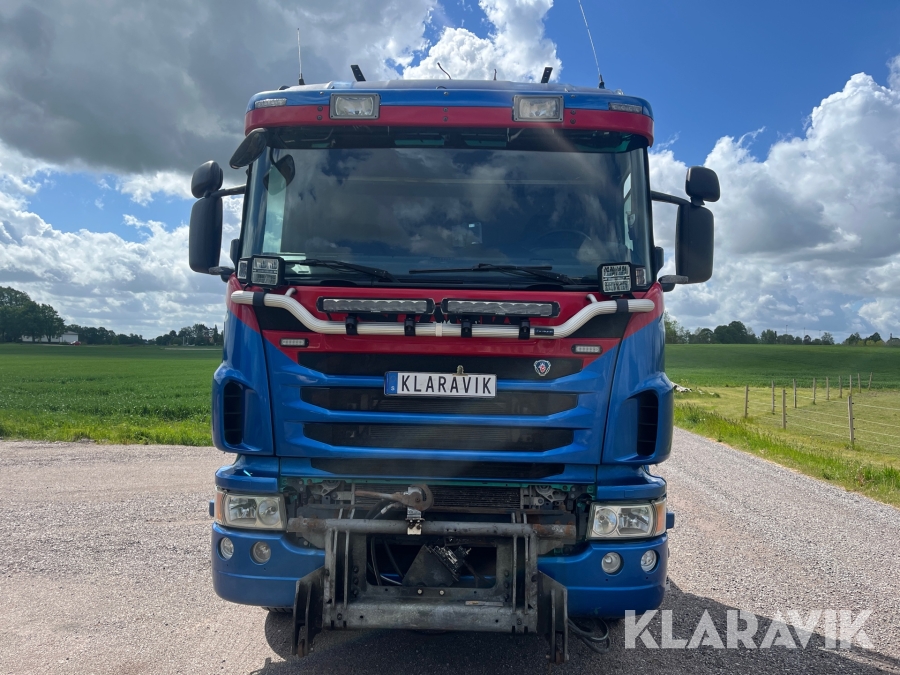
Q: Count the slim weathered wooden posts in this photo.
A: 11